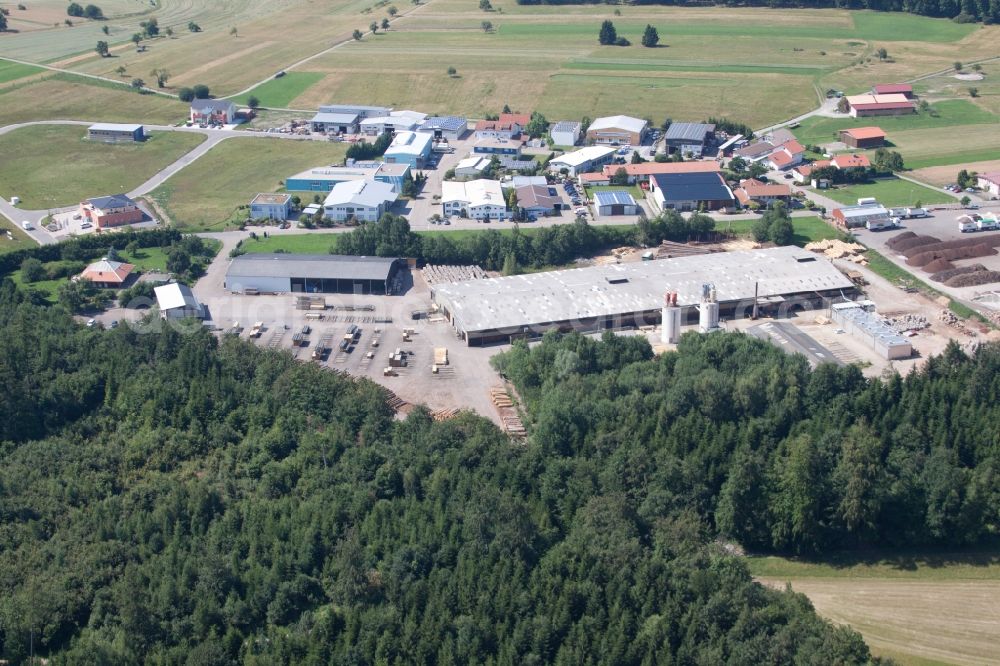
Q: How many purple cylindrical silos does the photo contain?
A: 0